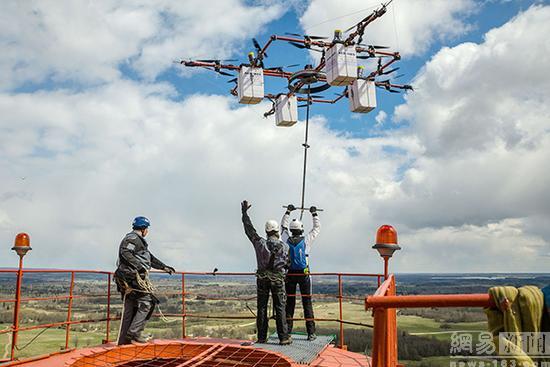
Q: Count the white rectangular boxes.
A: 4